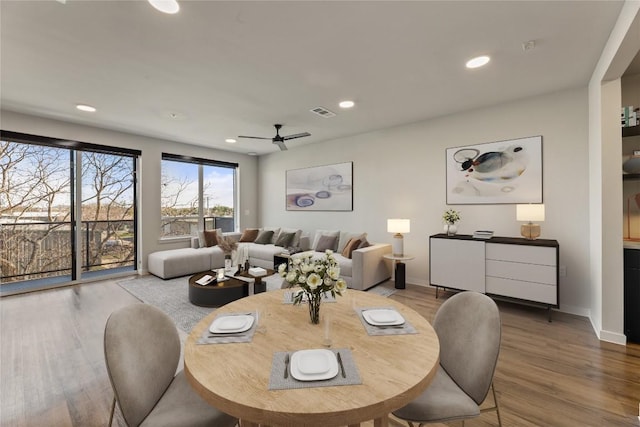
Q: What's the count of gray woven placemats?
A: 4